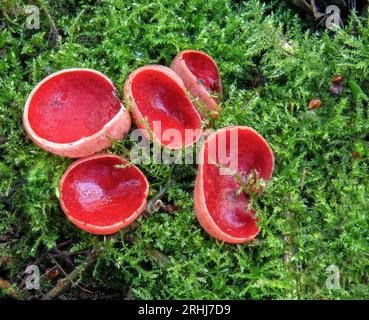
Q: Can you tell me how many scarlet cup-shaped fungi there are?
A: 5